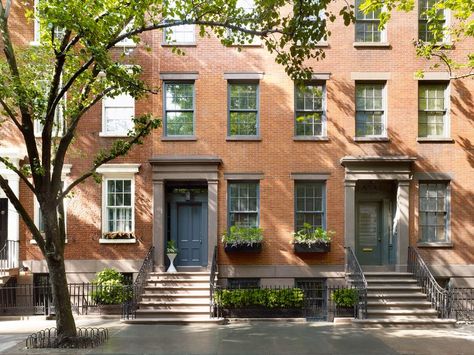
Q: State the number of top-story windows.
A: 7